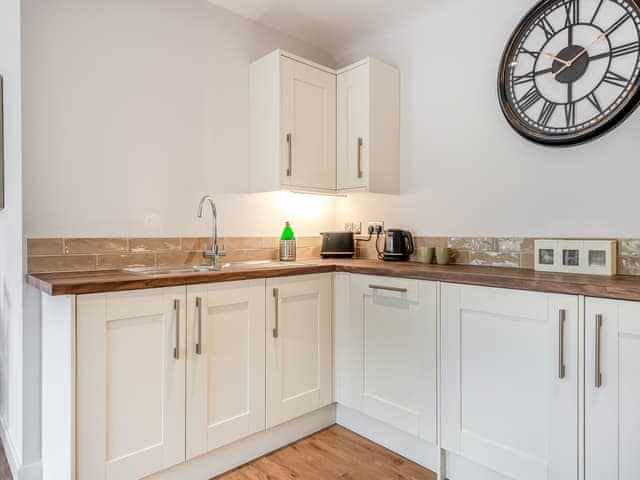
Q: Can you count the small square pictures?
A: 3